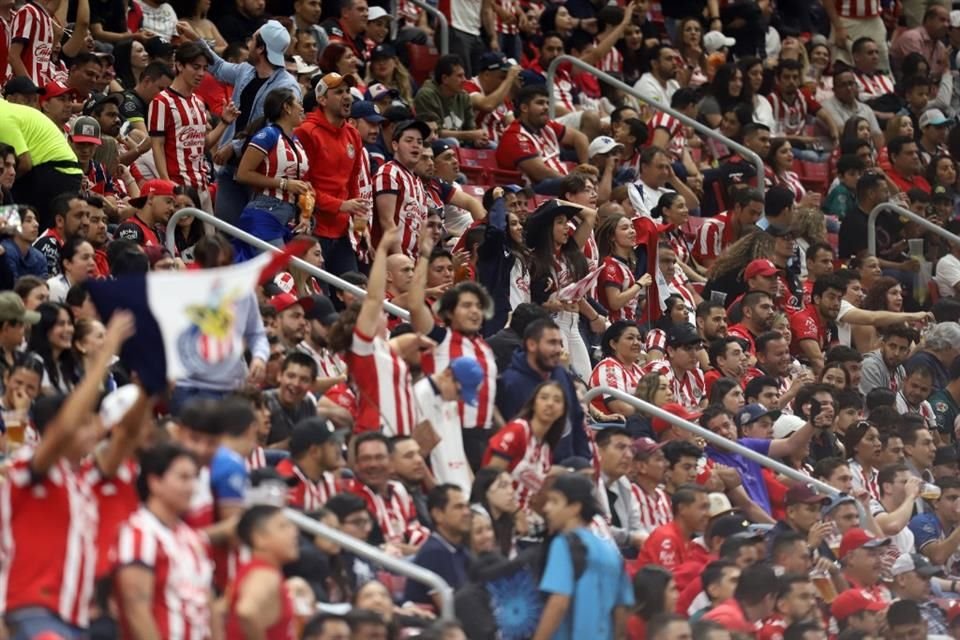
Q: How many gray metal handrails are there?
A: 6